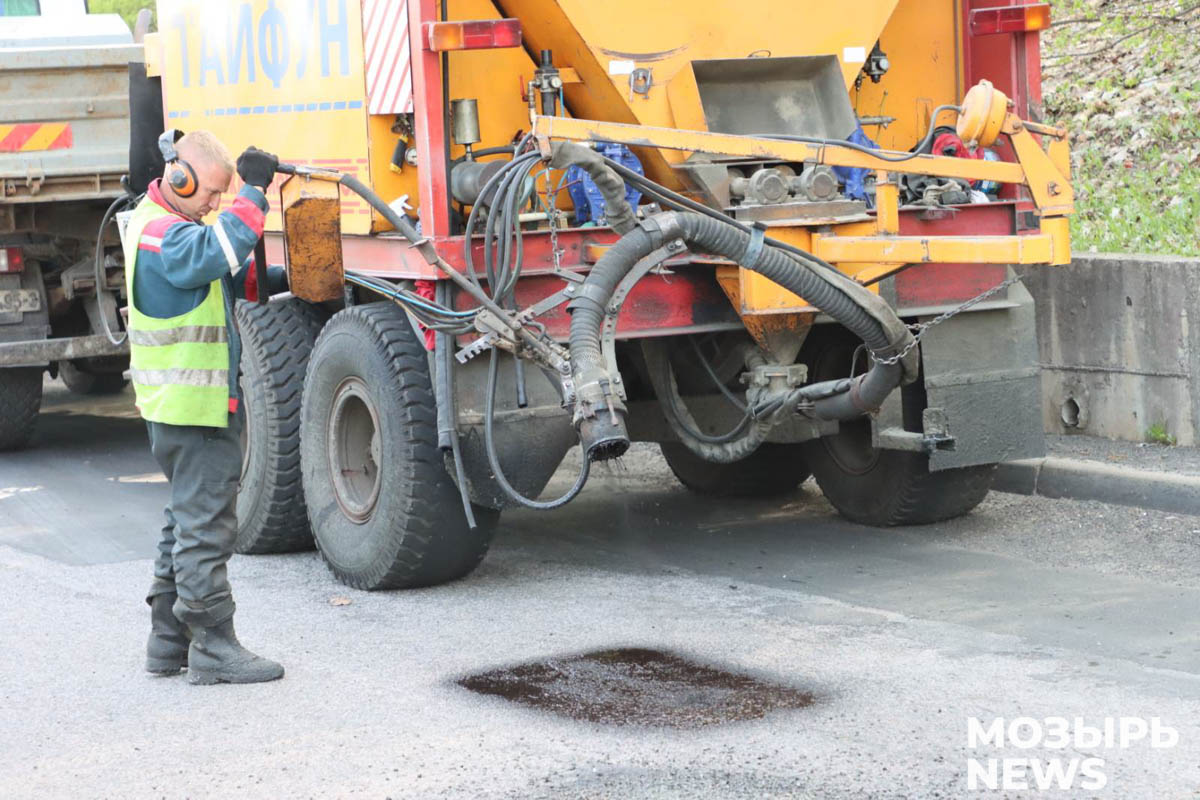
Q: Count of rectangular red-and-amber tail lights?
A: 2